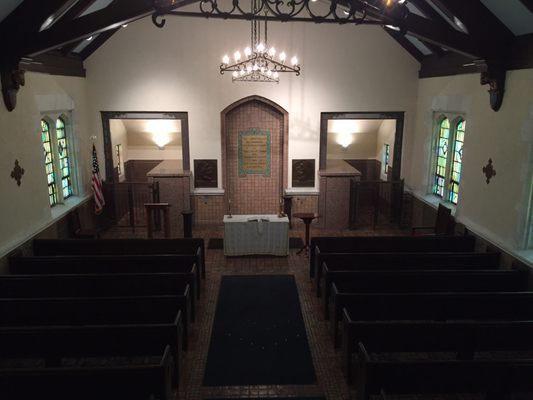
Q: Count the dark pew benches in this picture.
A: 12